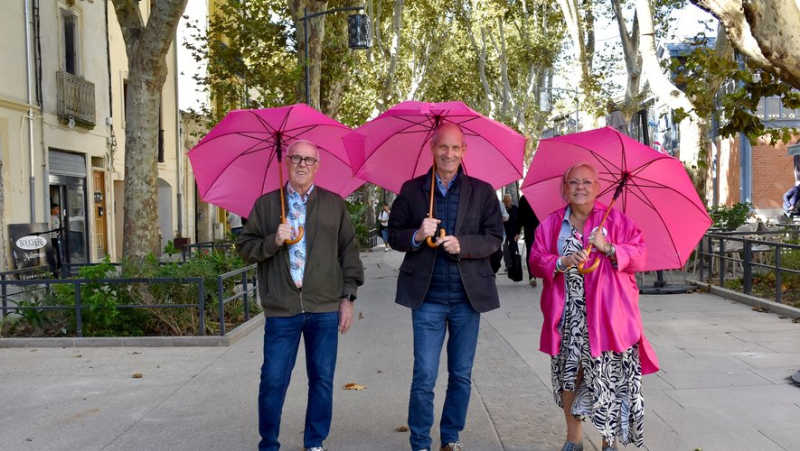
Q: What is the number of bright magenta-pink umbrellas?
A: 3